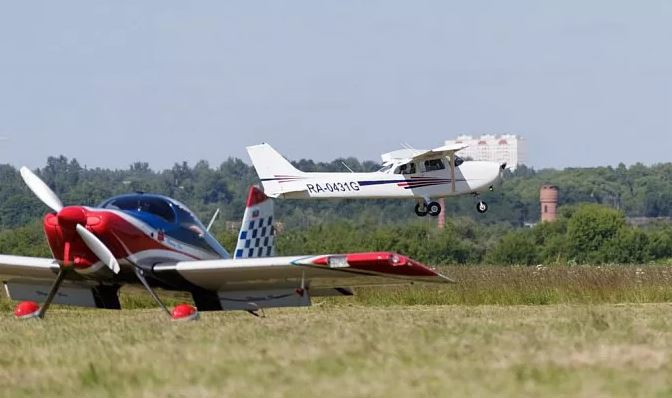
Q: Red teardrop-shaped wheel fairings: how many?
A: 2